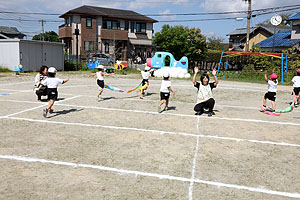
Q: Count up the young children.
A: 6